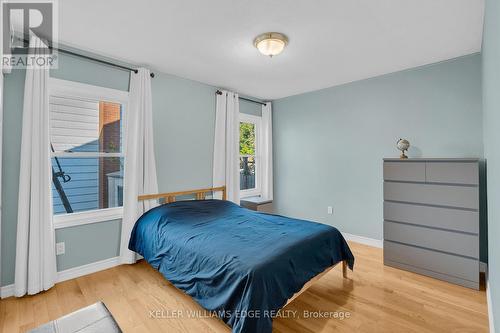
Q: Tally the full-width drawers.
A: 4